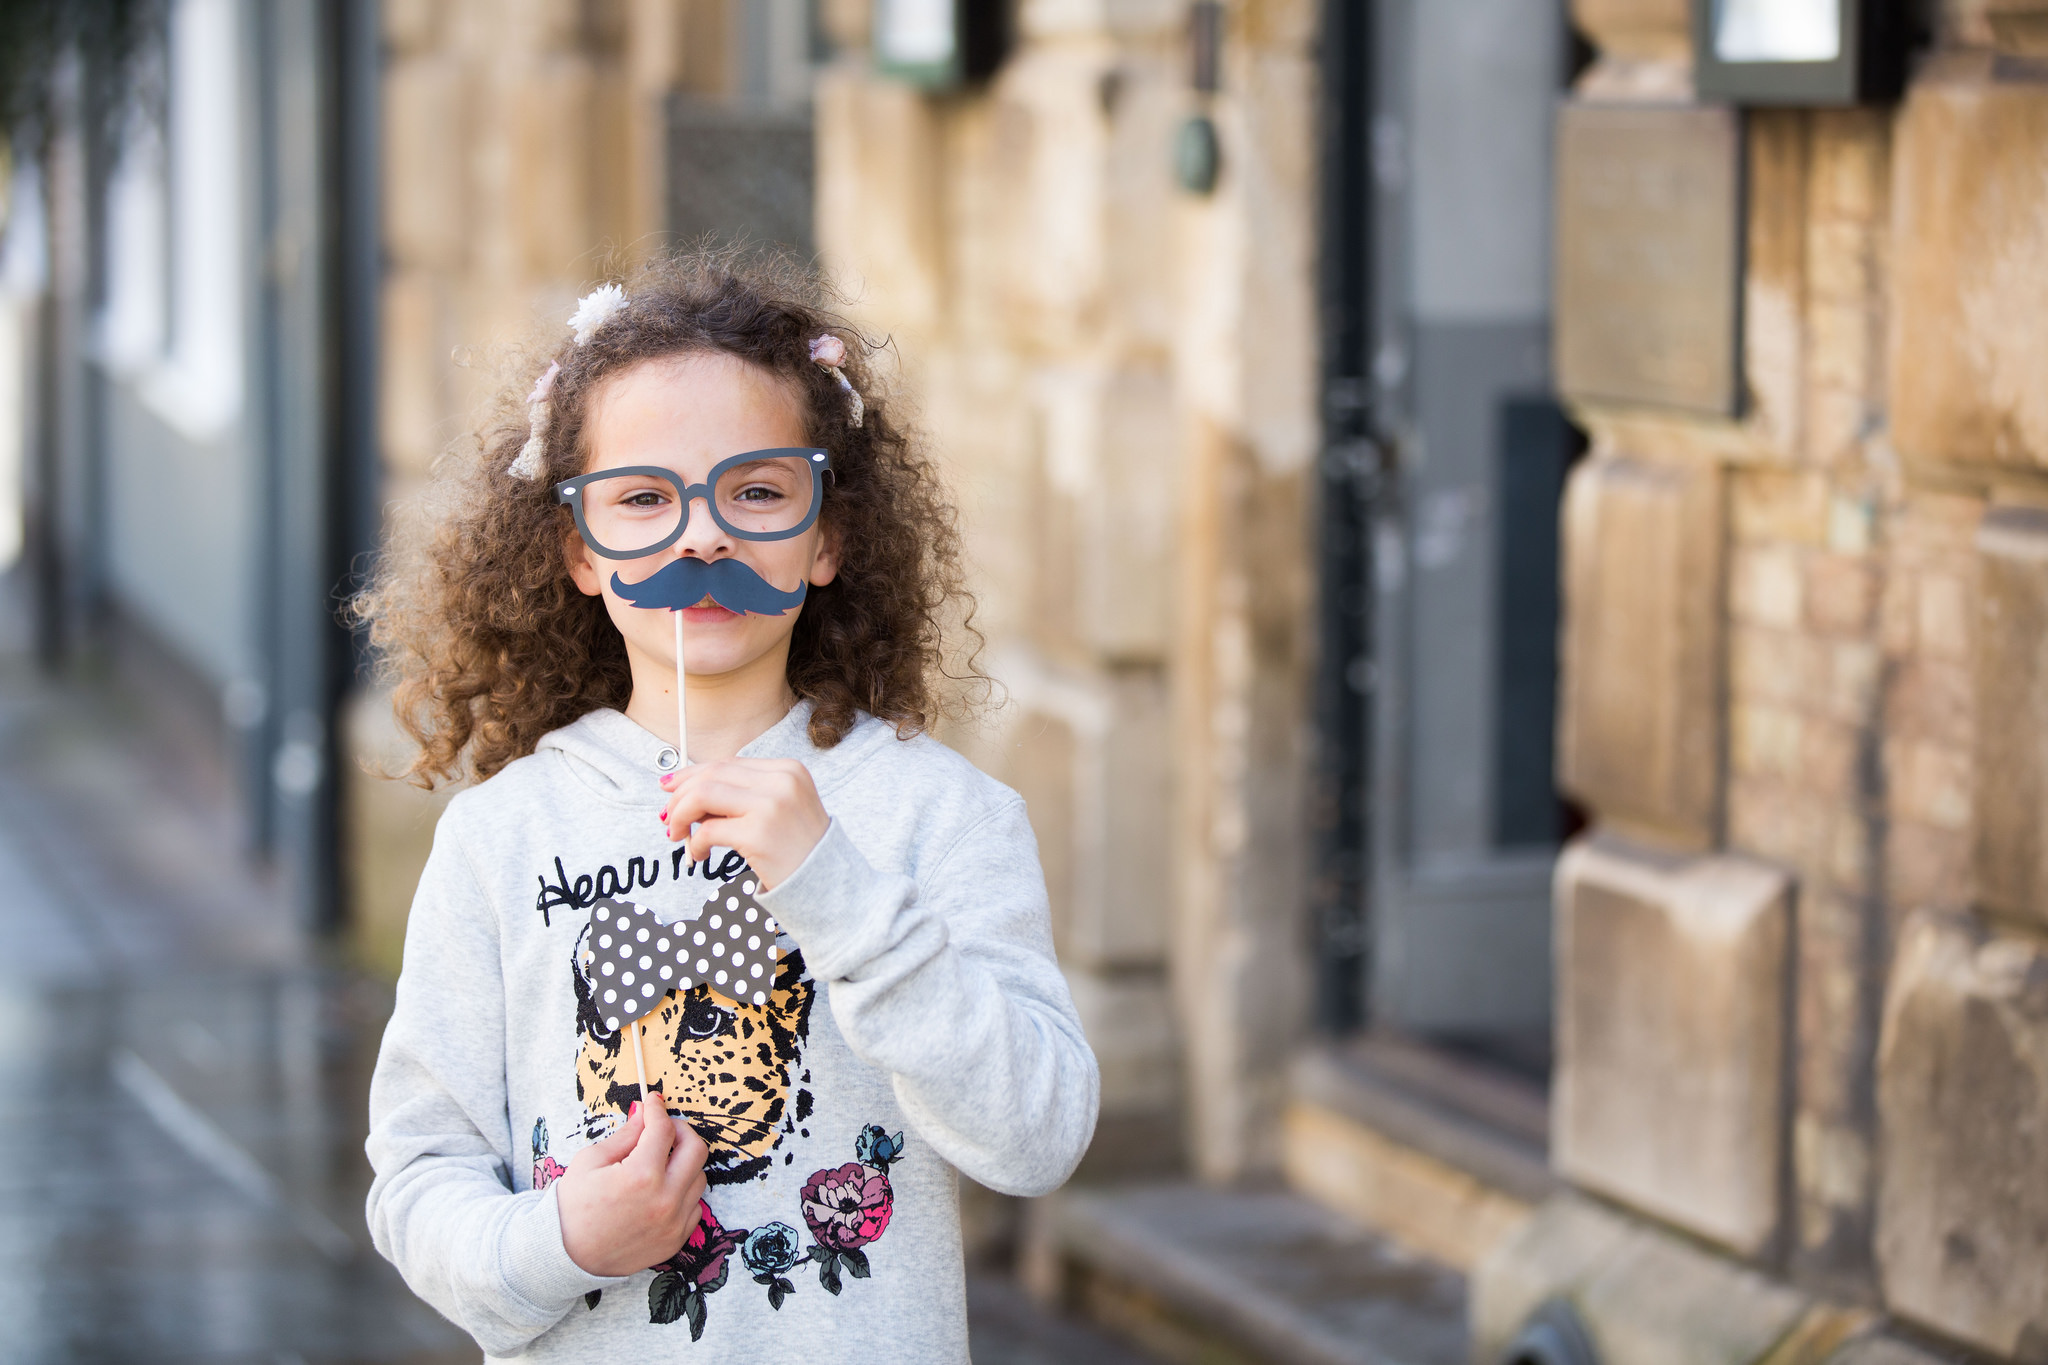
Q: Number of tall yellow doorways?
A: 0